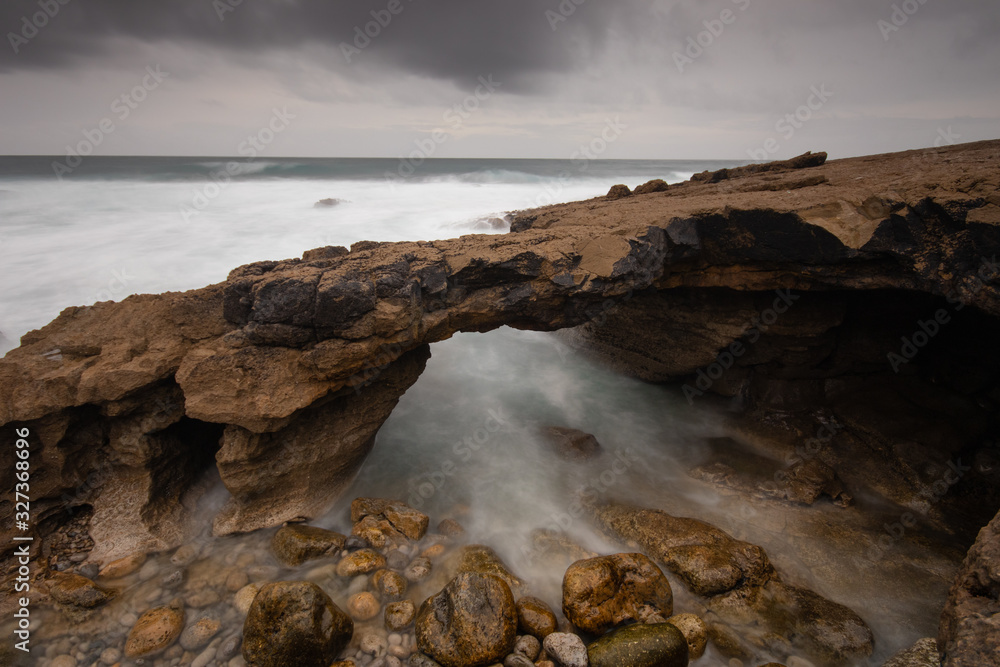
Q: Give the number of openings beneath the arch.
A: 2